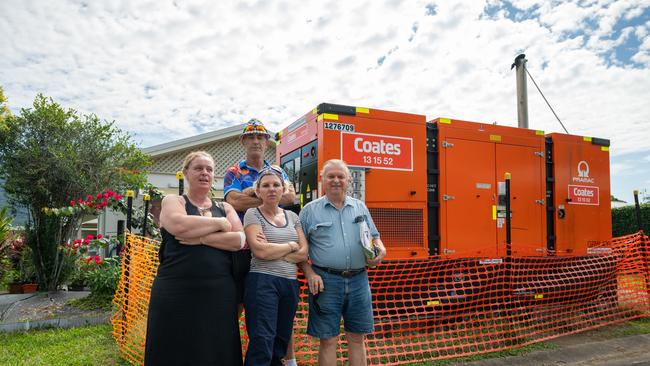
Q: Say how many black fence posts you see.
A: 5